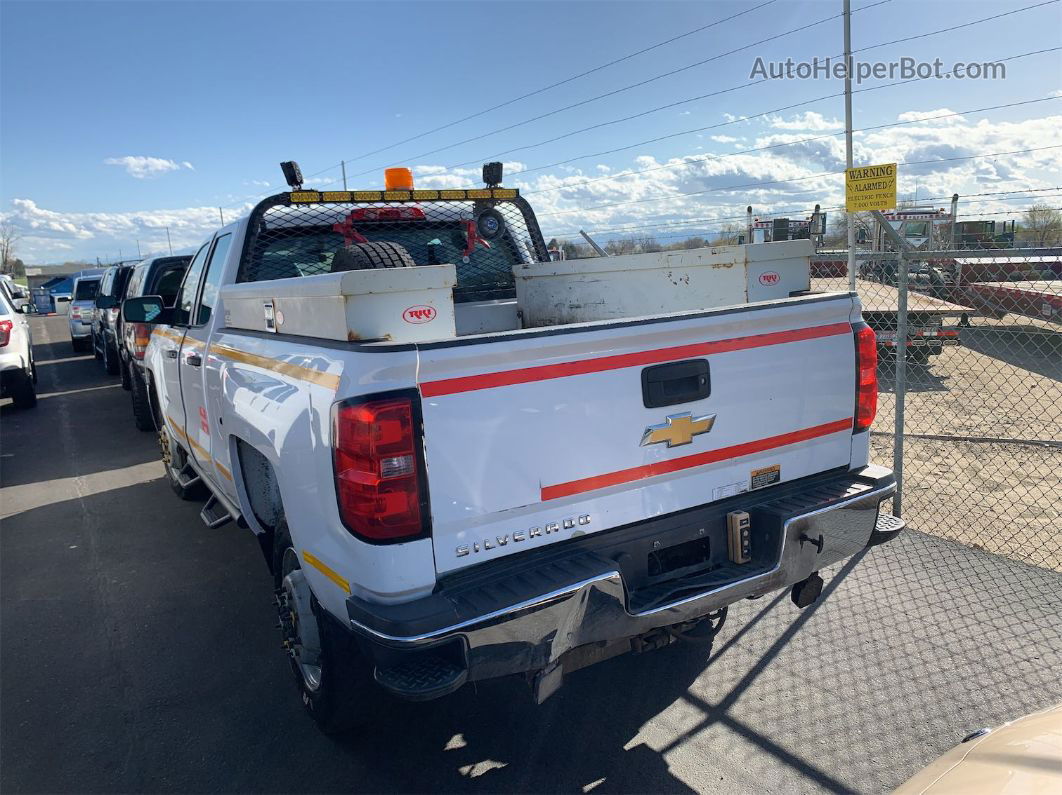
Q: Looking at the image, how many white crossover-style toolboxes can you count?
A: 2